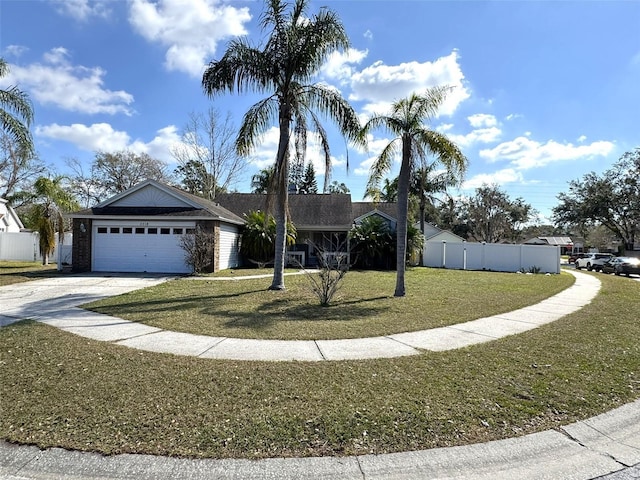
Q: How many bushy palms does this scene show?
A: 2